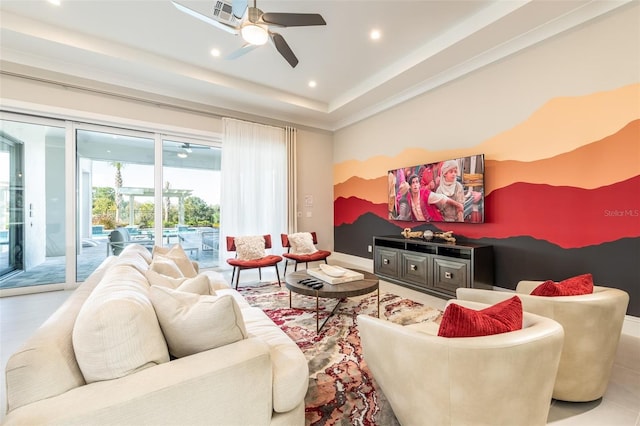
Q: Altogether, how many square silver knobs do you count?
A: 3